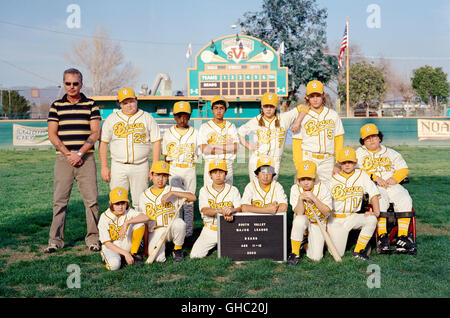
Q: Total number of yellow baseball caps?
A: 12